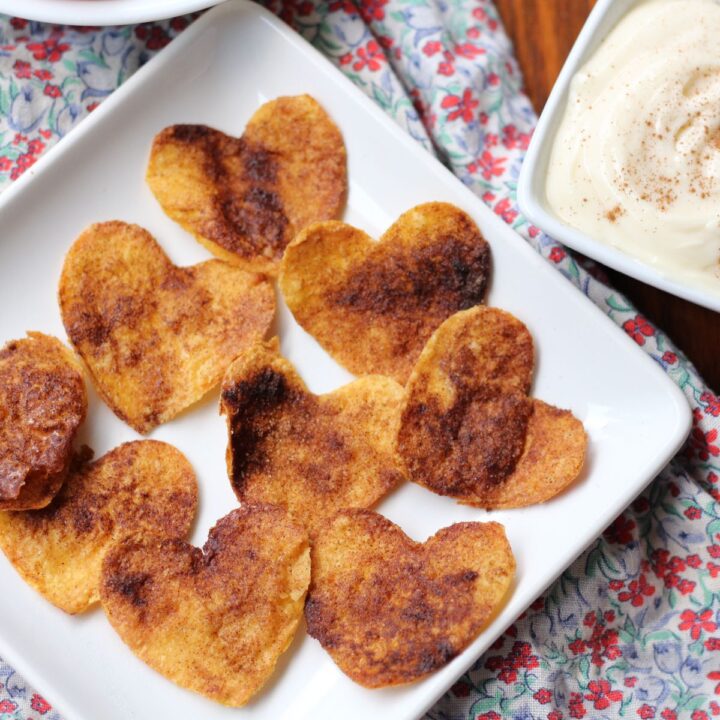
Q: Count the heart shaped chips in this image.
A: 9